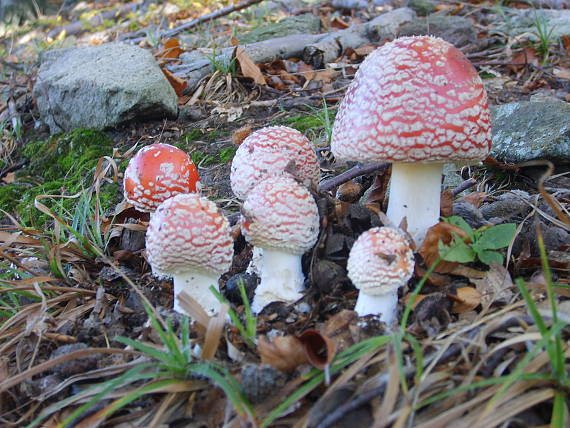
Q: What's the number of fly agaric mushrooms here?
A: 6